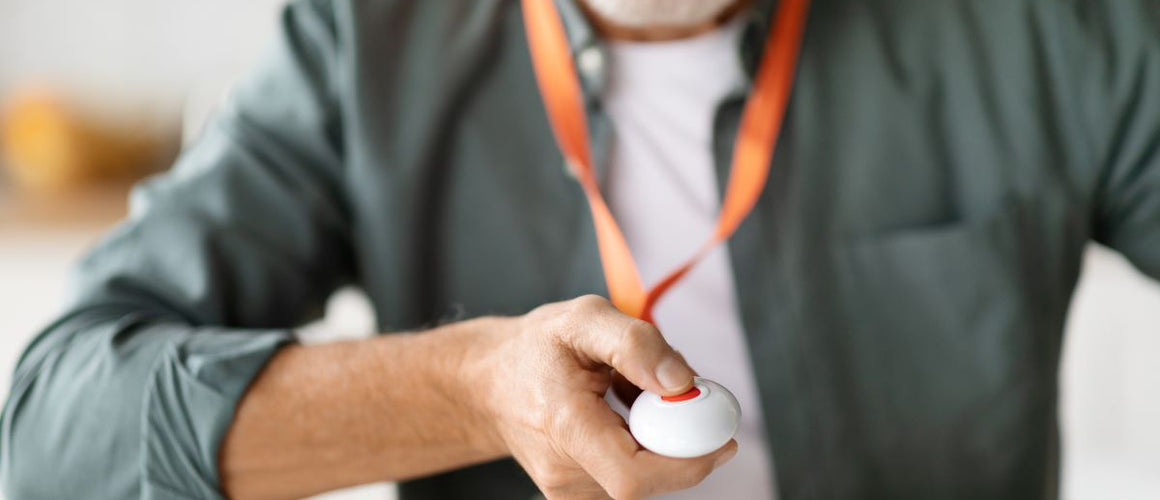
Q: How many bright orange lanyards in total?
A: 1